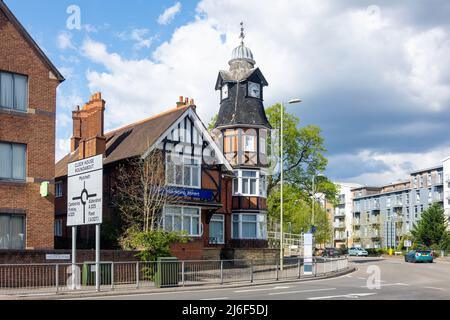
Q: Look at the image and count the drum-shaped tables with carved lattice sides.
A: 0